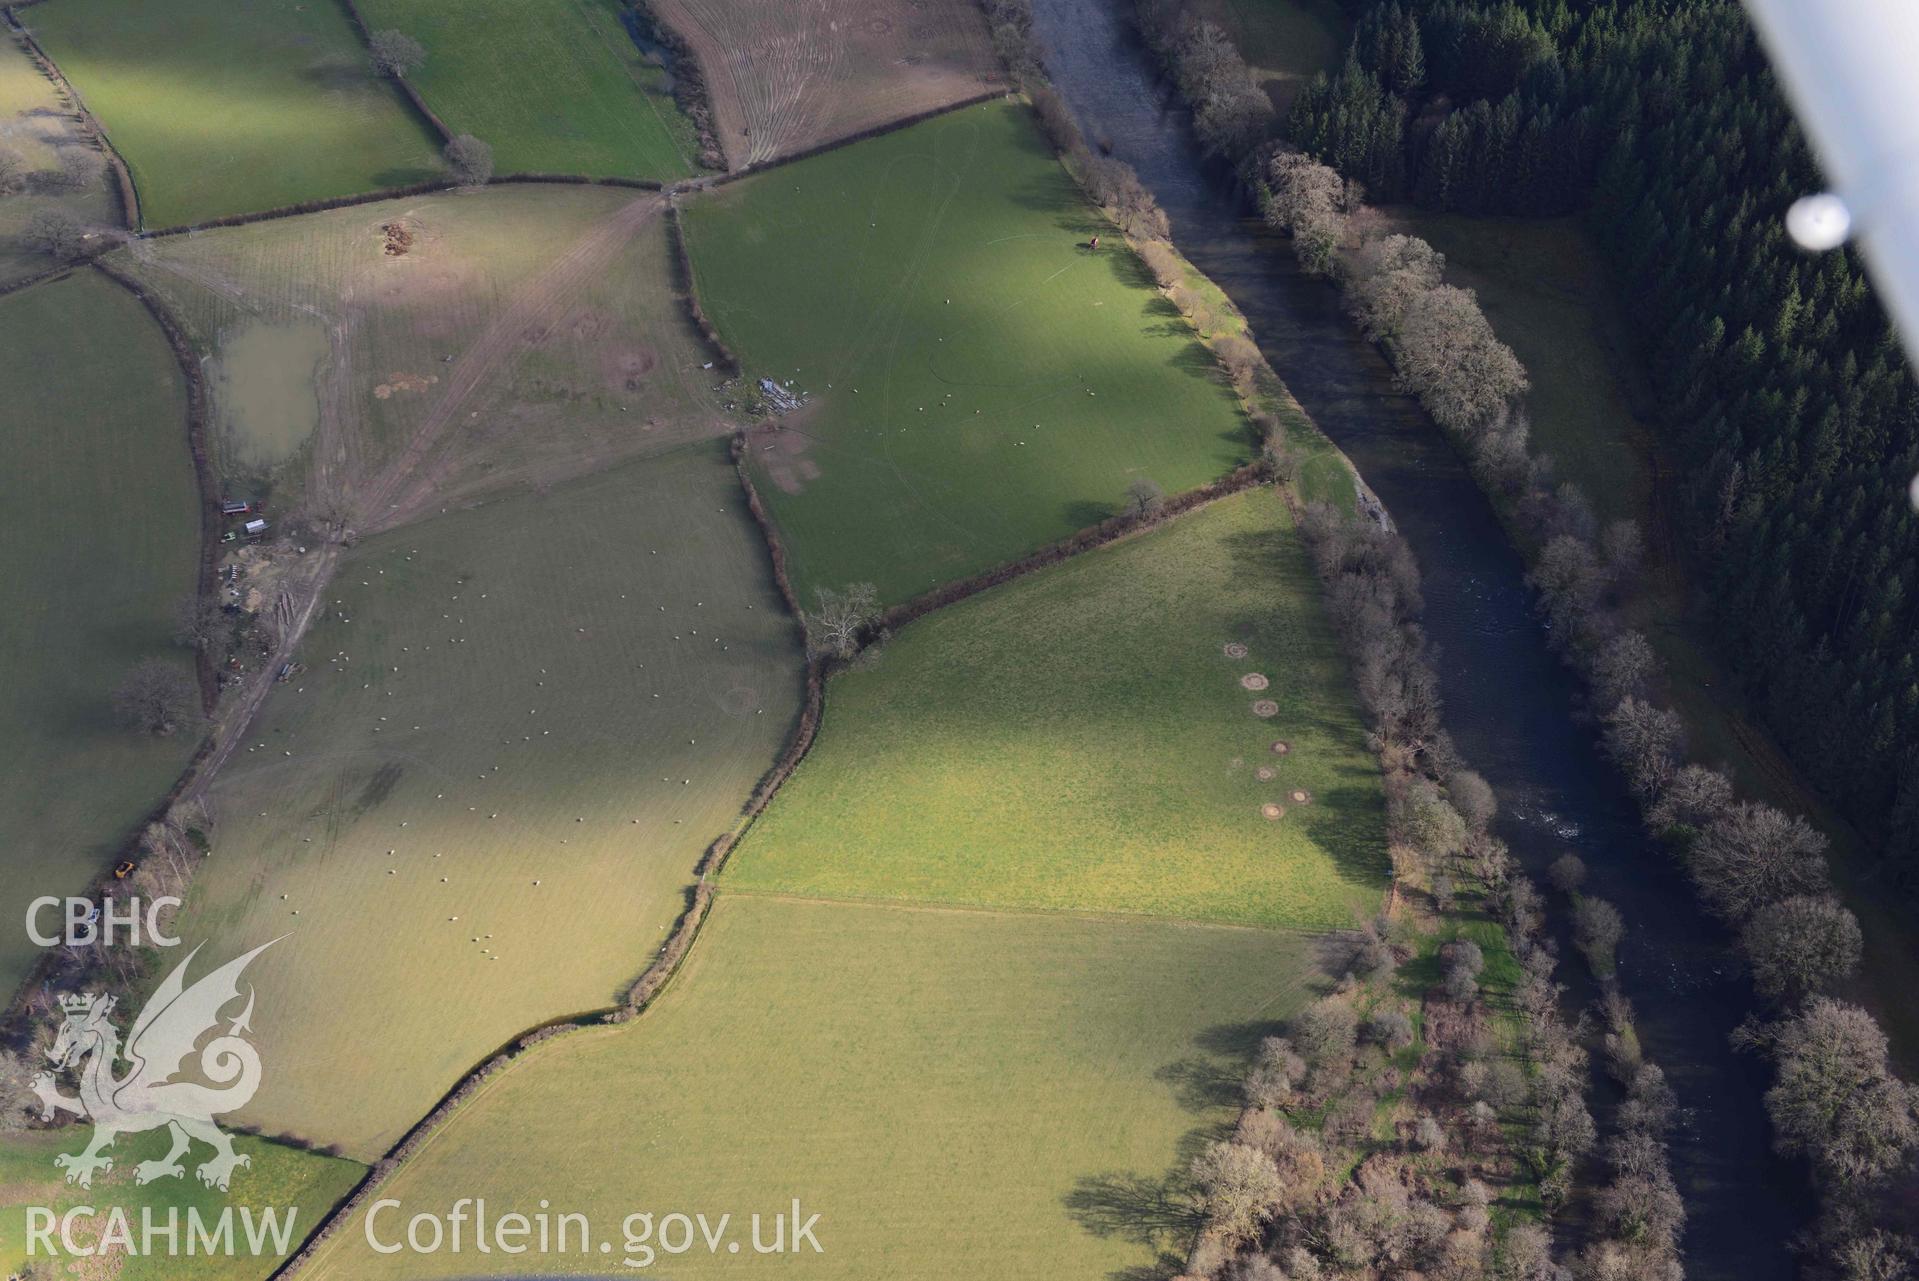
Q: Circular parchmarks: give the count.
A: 7